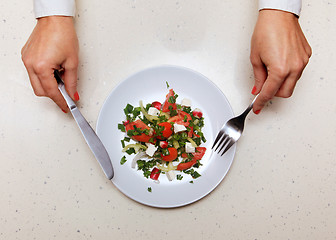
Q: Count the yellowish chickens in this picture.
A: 0